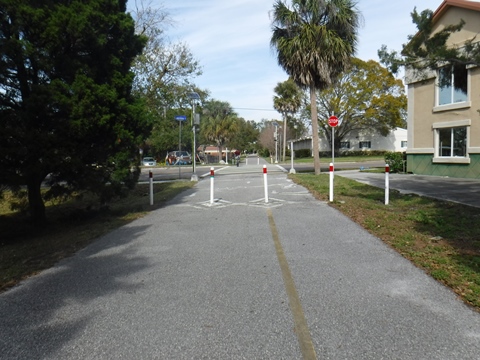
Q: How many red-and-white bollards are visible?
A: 5